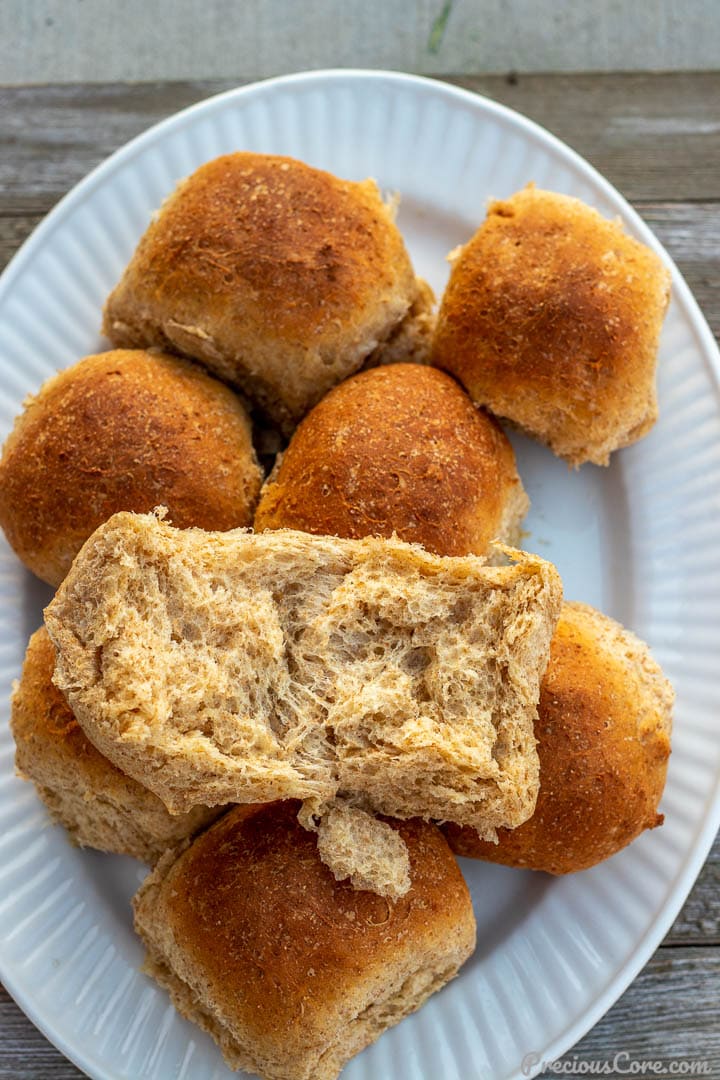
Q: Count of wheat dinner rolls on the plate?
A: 8